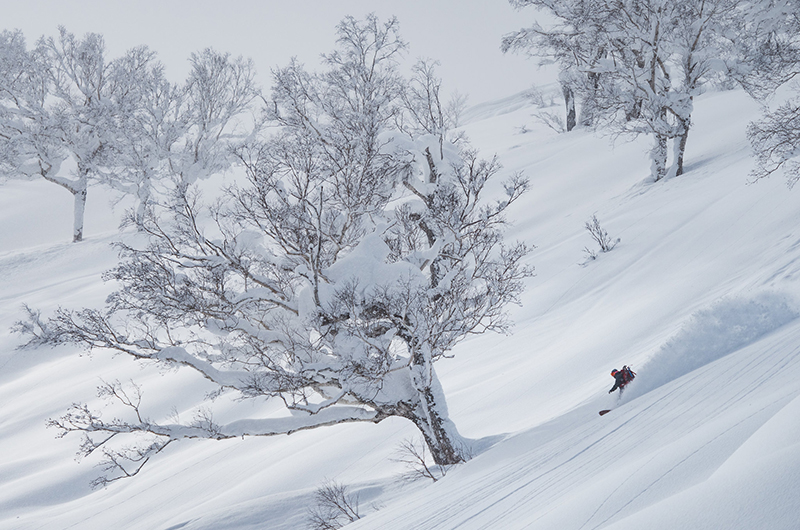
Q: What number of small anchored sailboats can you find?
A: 0